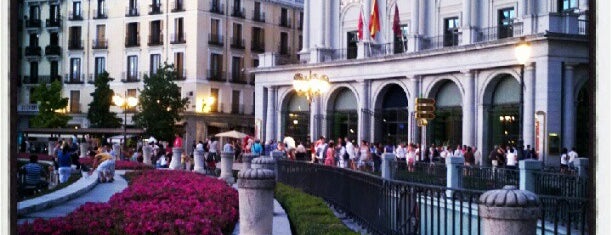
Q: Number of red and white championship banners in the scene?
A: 0